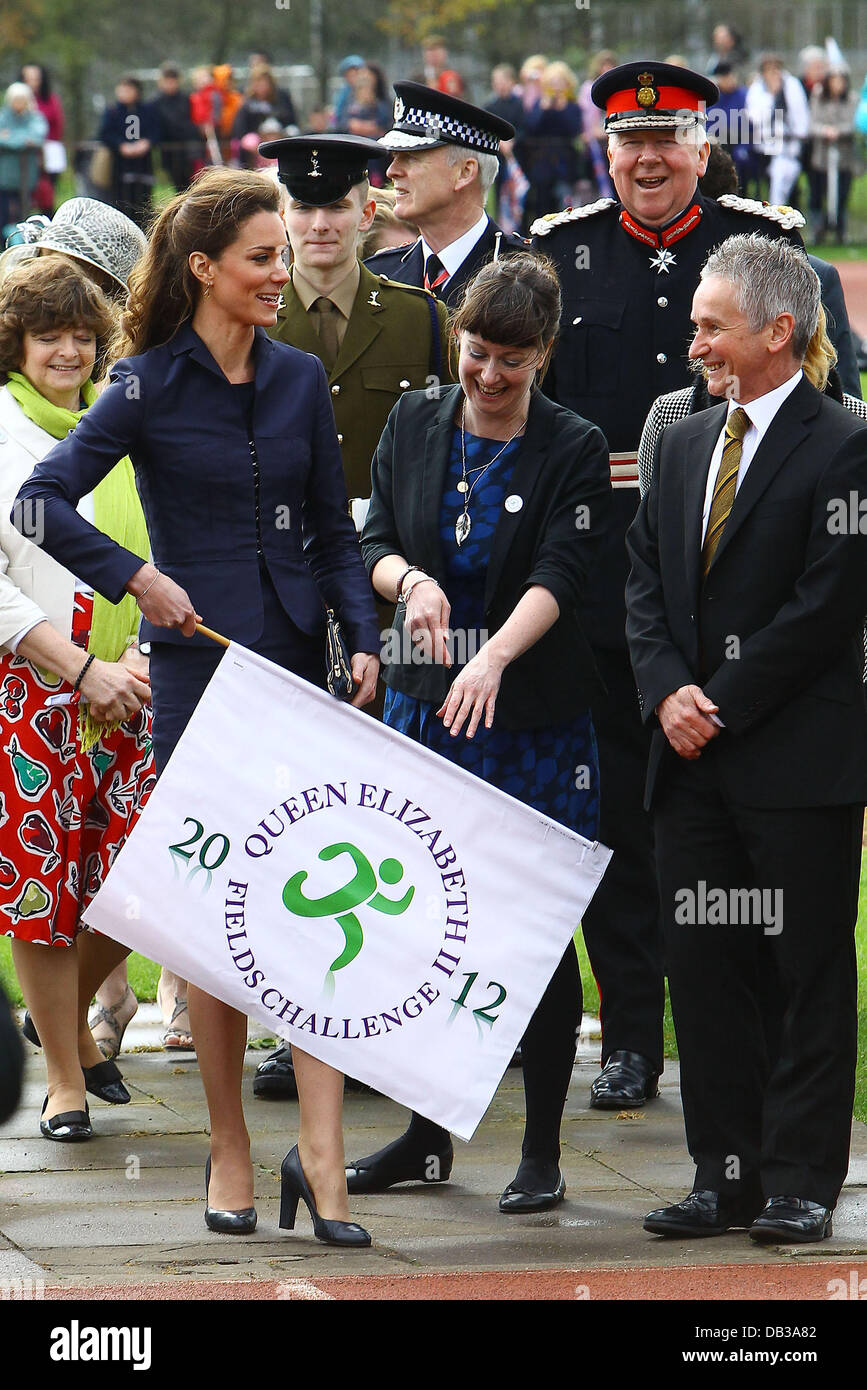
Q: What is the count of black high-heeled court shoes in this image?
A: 2